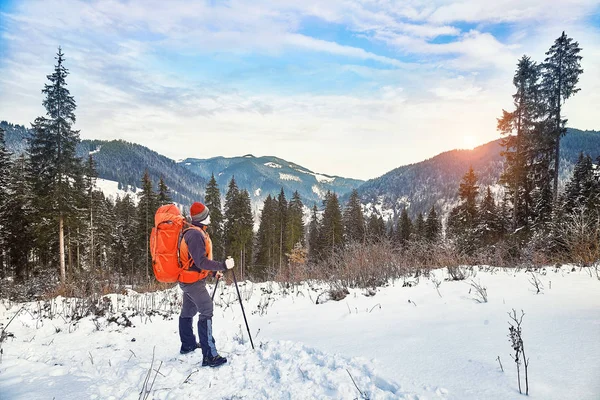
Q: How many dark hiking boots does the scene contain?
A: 2